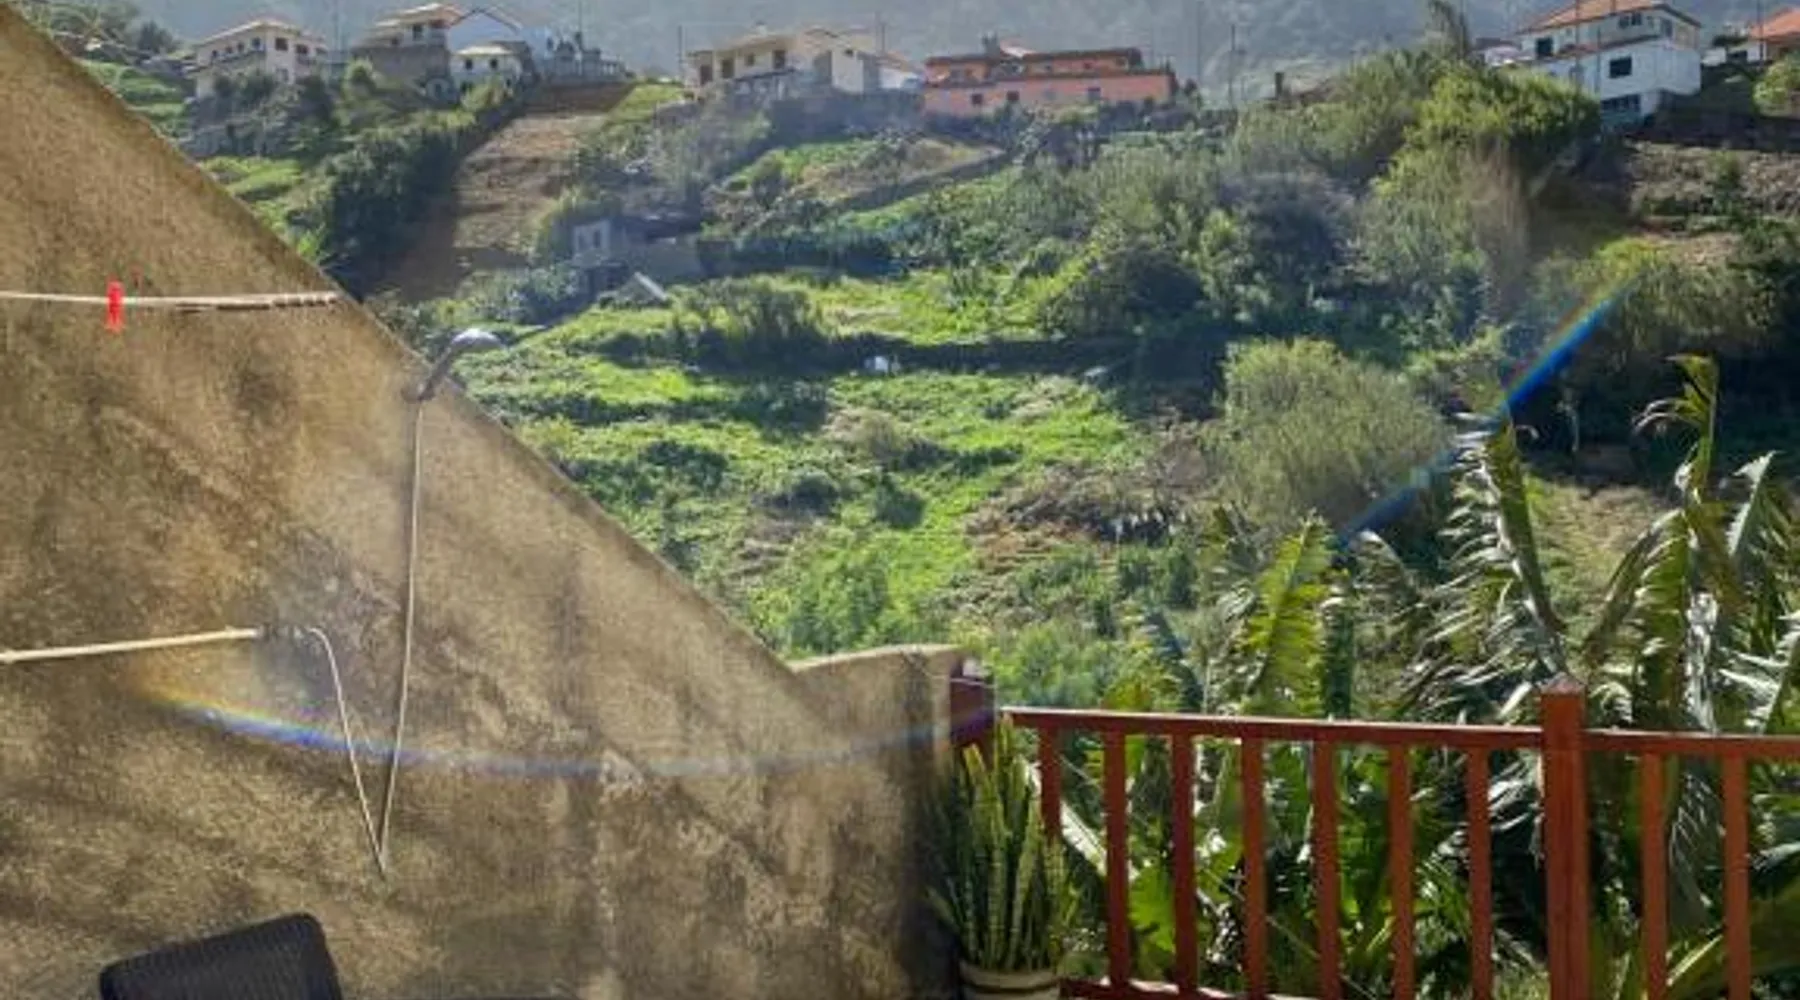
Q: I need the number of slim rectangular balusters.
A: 9